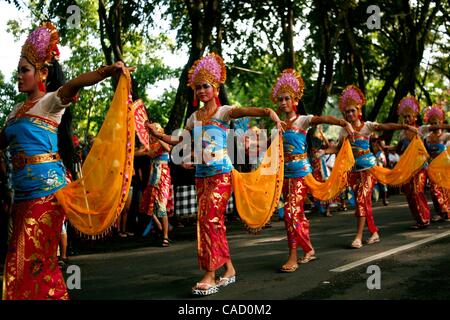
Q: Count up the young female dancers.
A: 6